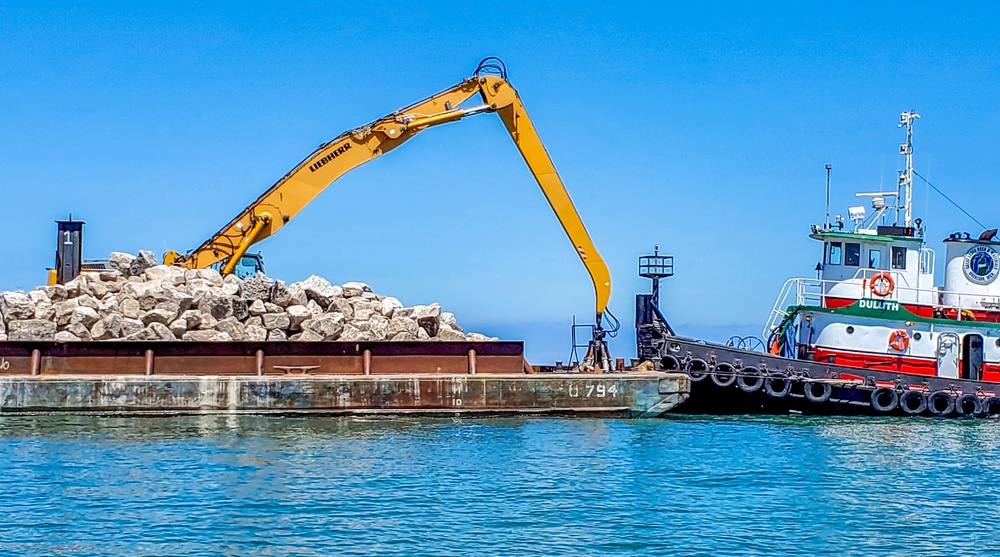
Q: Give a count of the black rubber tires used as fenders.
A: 11